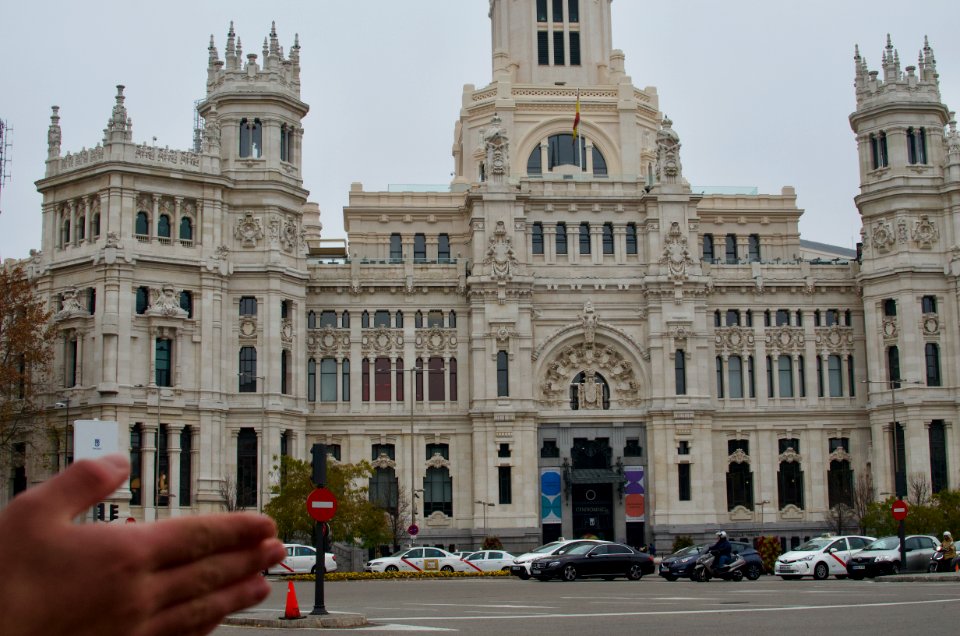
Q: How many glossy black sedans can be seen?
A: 1